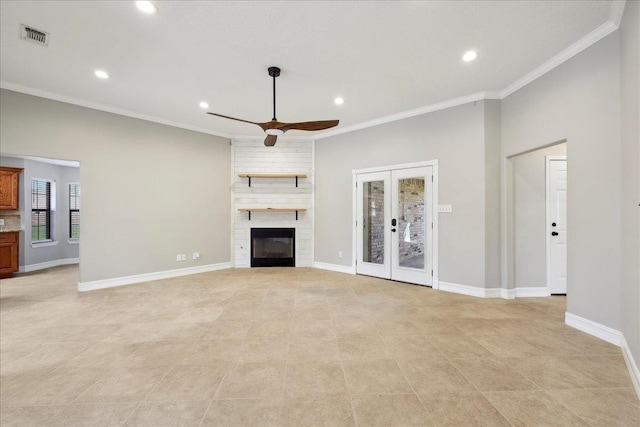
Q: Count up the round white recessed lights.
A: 5